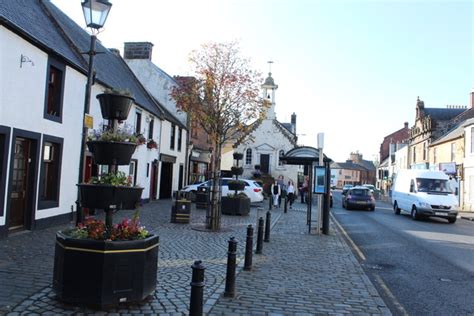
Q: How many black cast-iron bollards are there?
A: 7